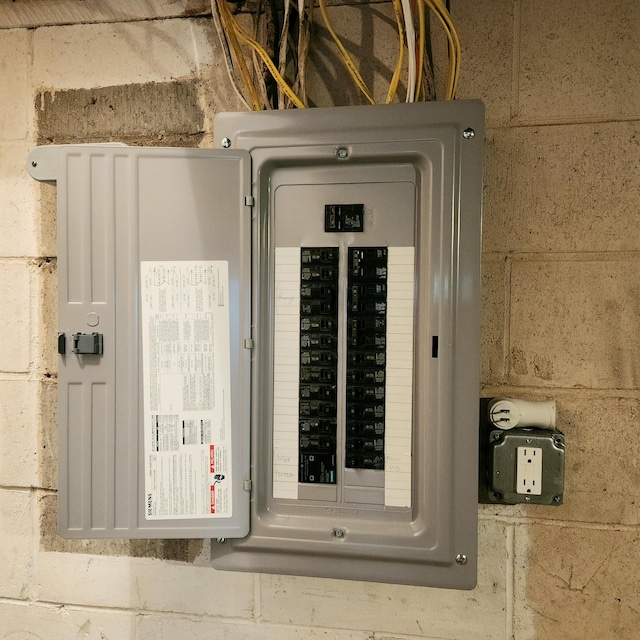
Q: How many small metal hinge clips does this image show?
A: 3